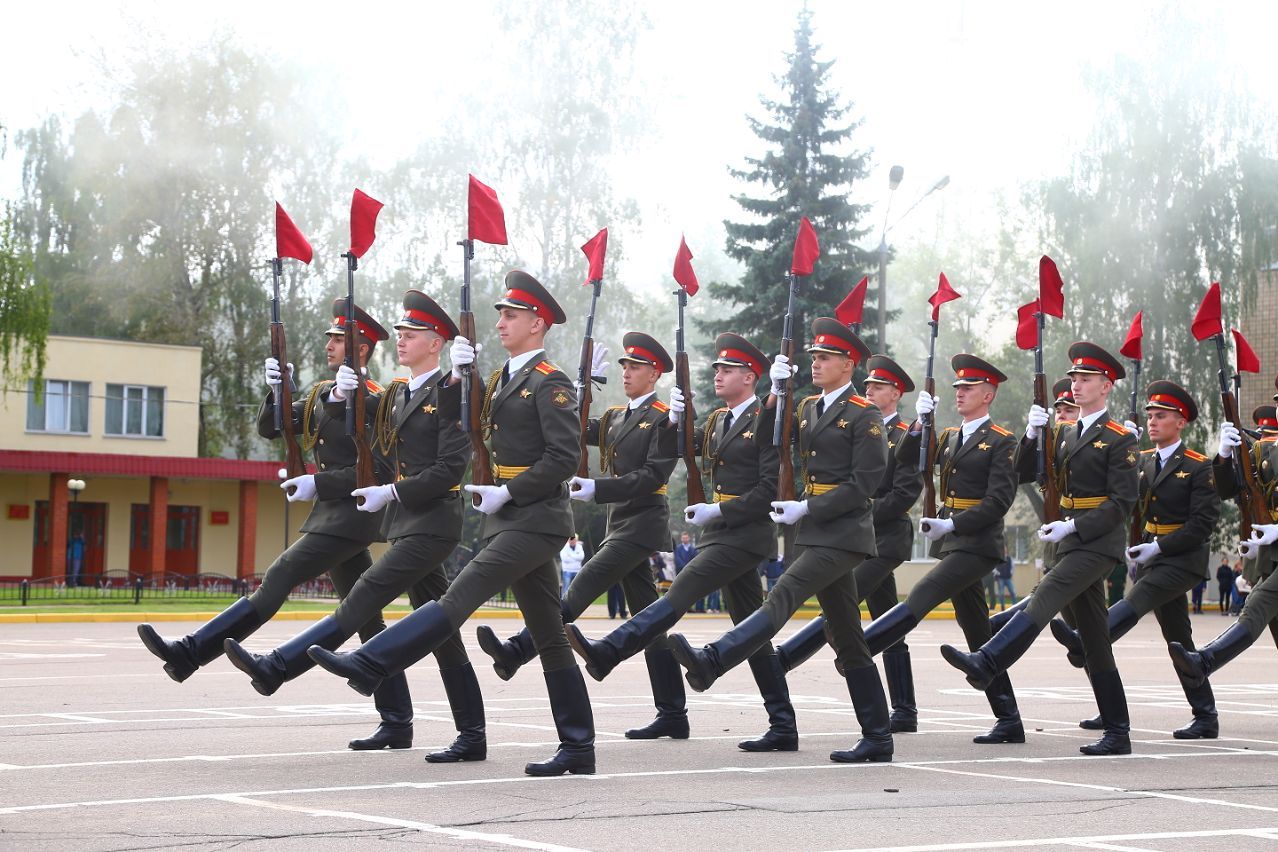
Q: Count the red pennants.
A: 13